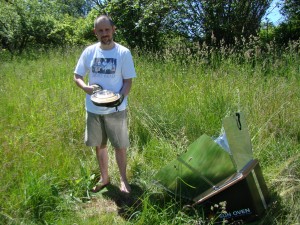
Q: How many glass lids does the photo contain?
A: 1